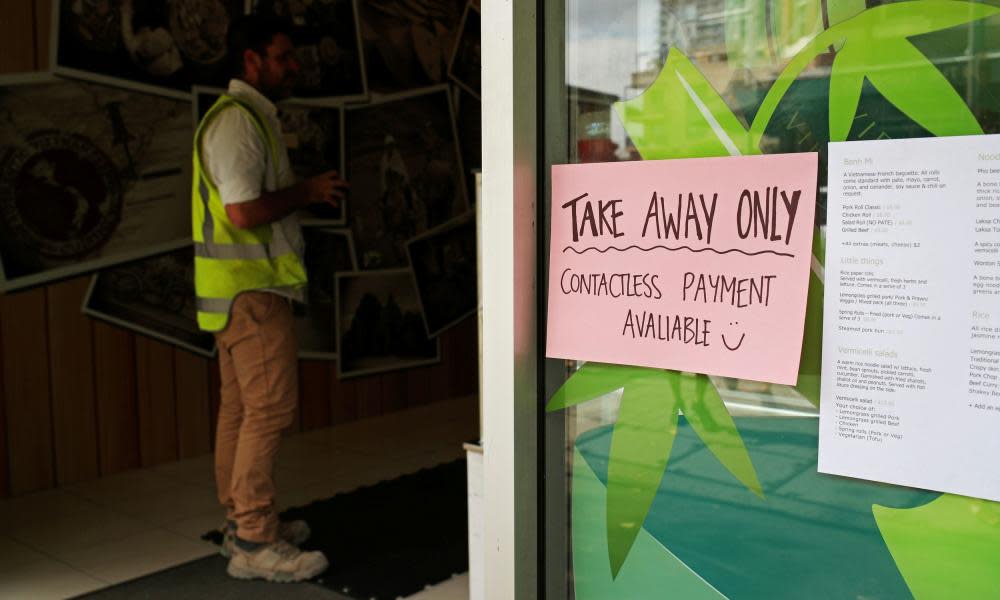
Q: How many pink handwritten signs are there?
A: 1